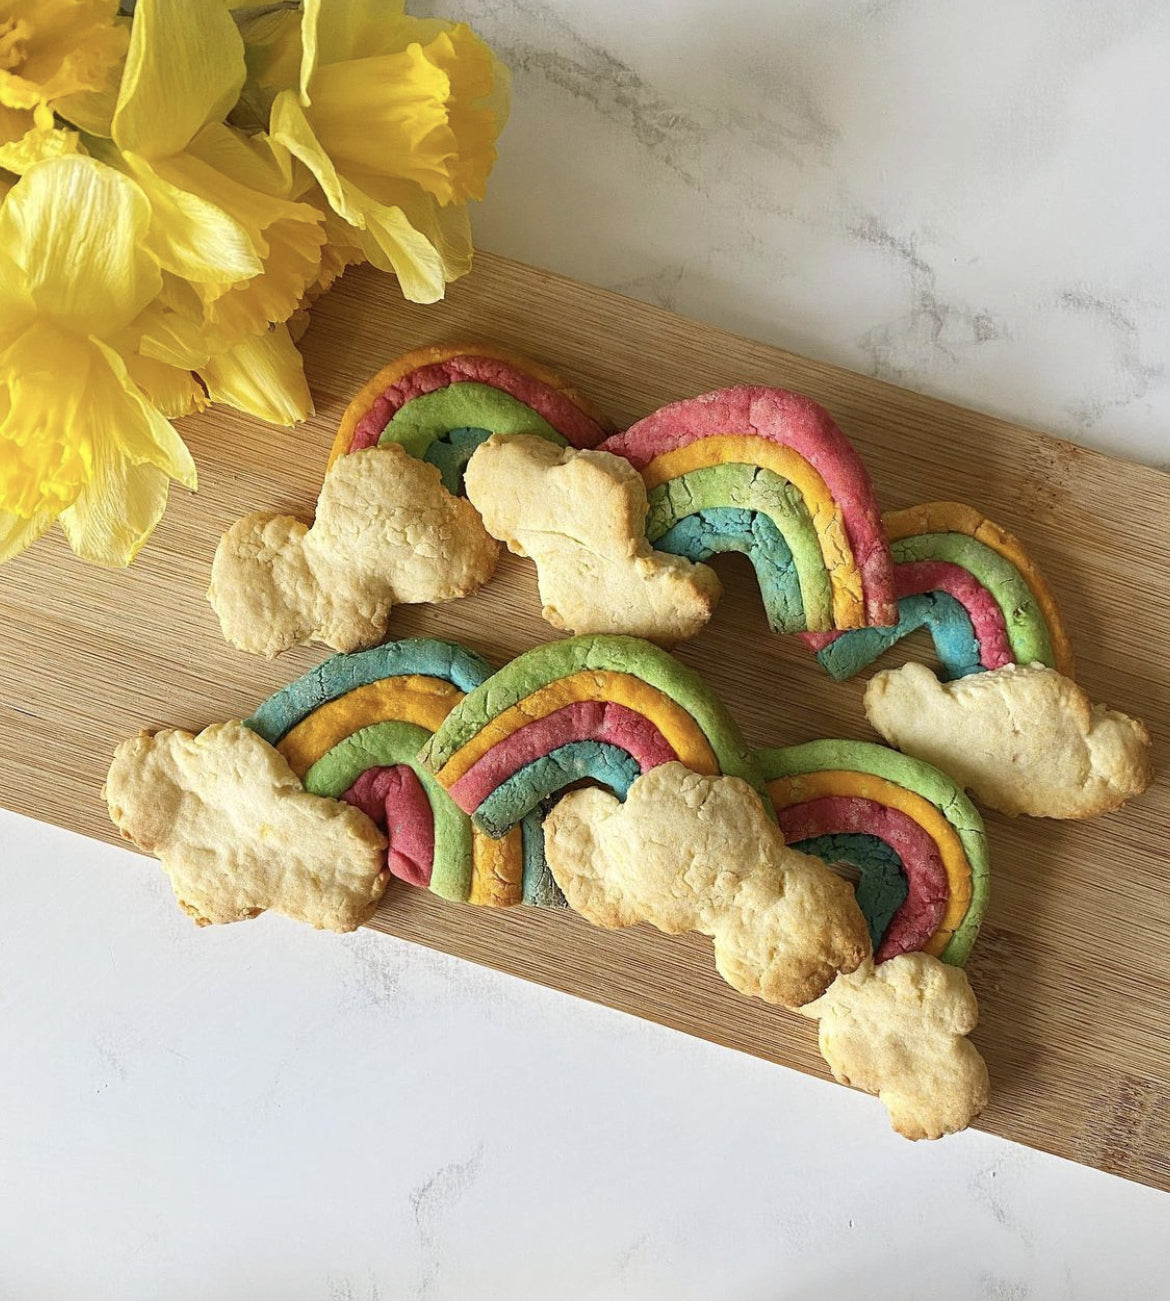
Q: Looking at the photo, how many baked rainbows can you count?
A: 6